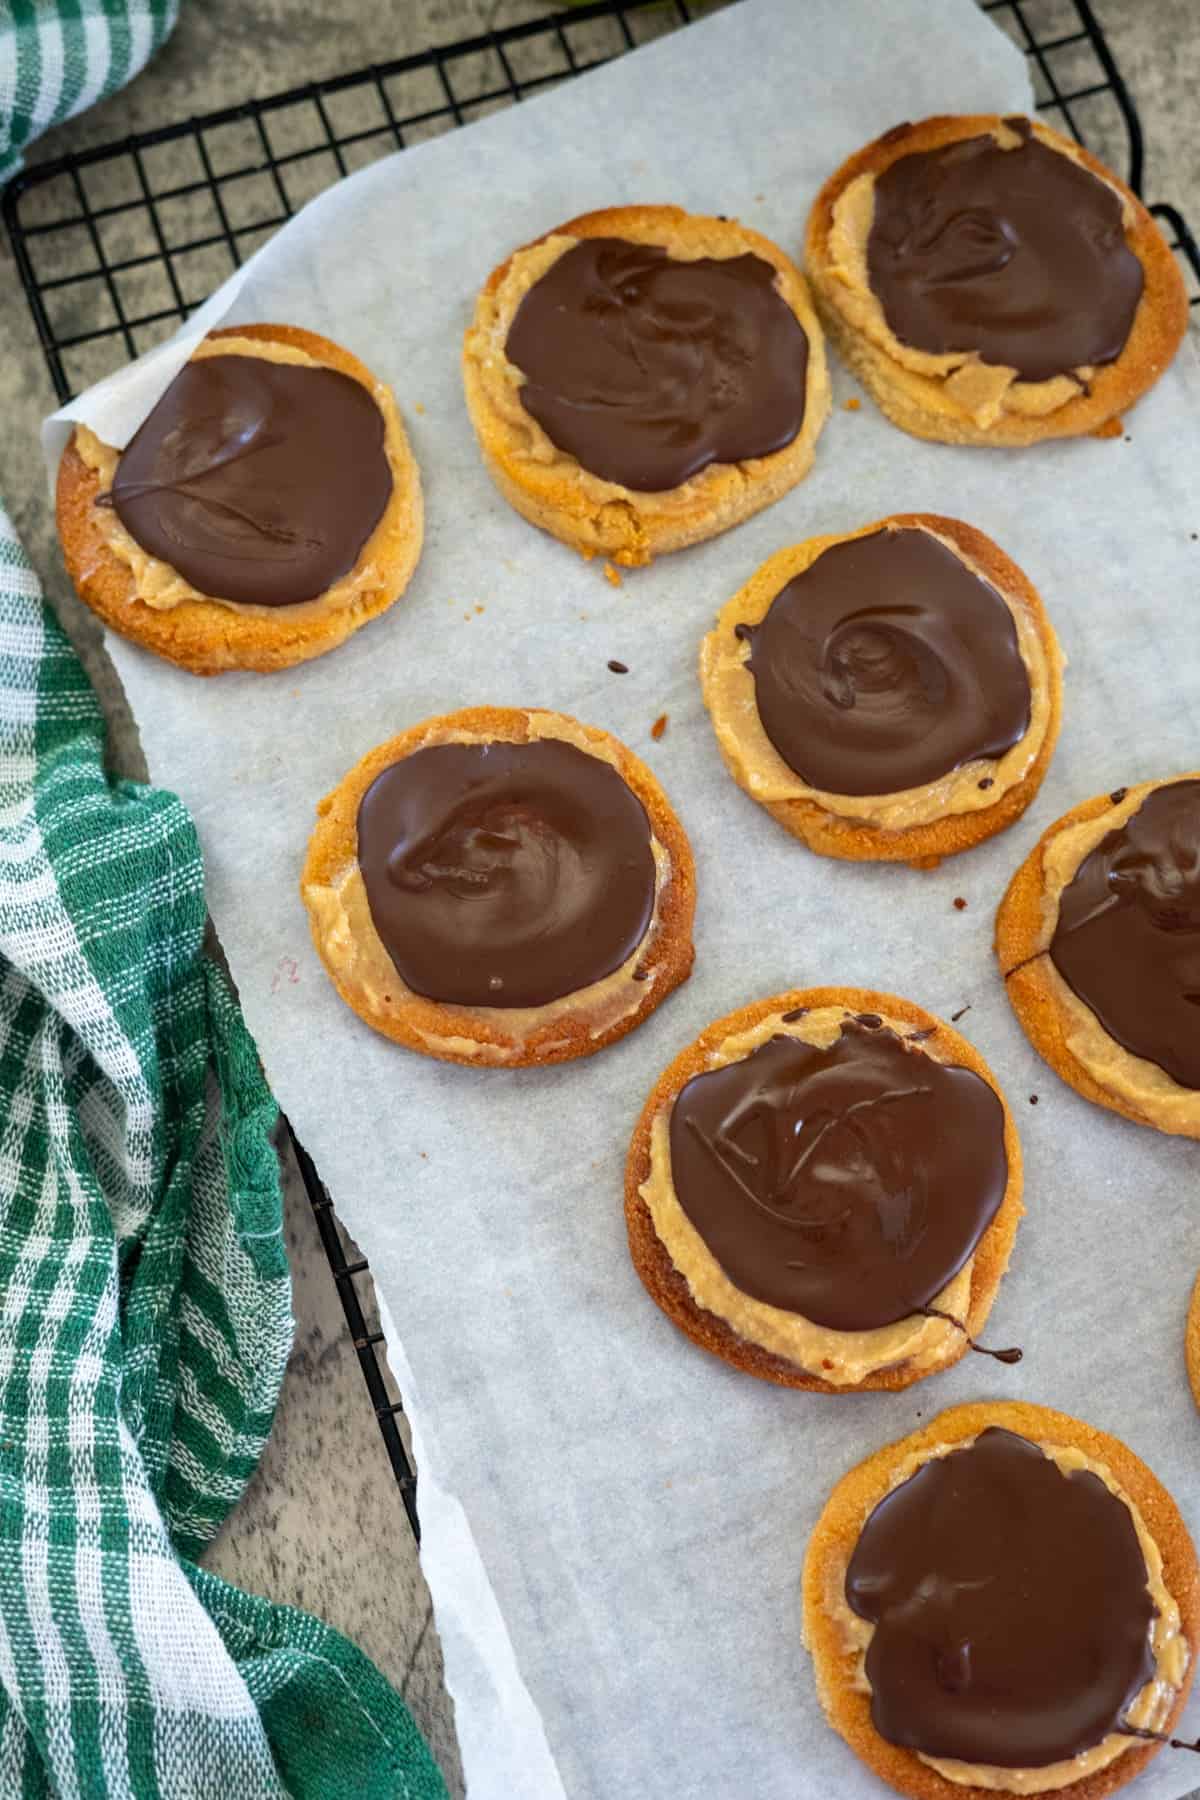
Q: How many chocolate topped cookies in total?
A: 8